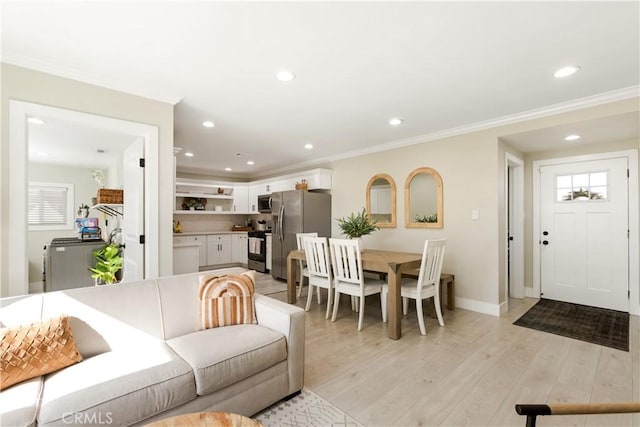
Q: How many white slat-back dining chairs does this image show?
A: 4